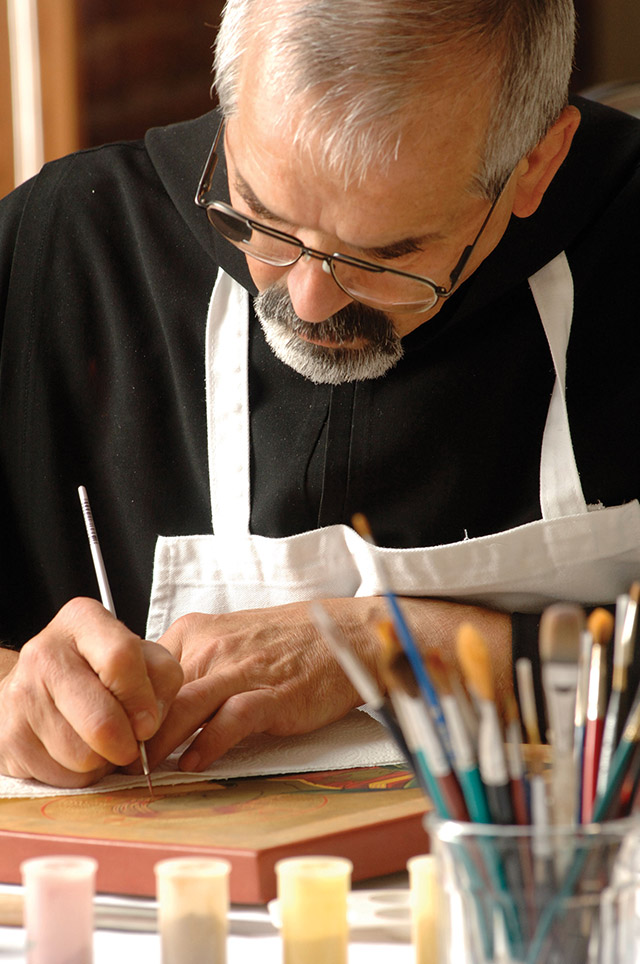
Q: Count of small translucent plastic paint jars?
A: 4